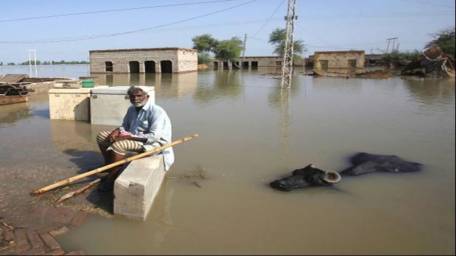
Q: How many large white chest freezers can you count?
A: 2